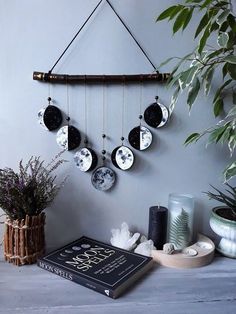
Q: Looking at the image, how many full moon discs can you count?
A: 1